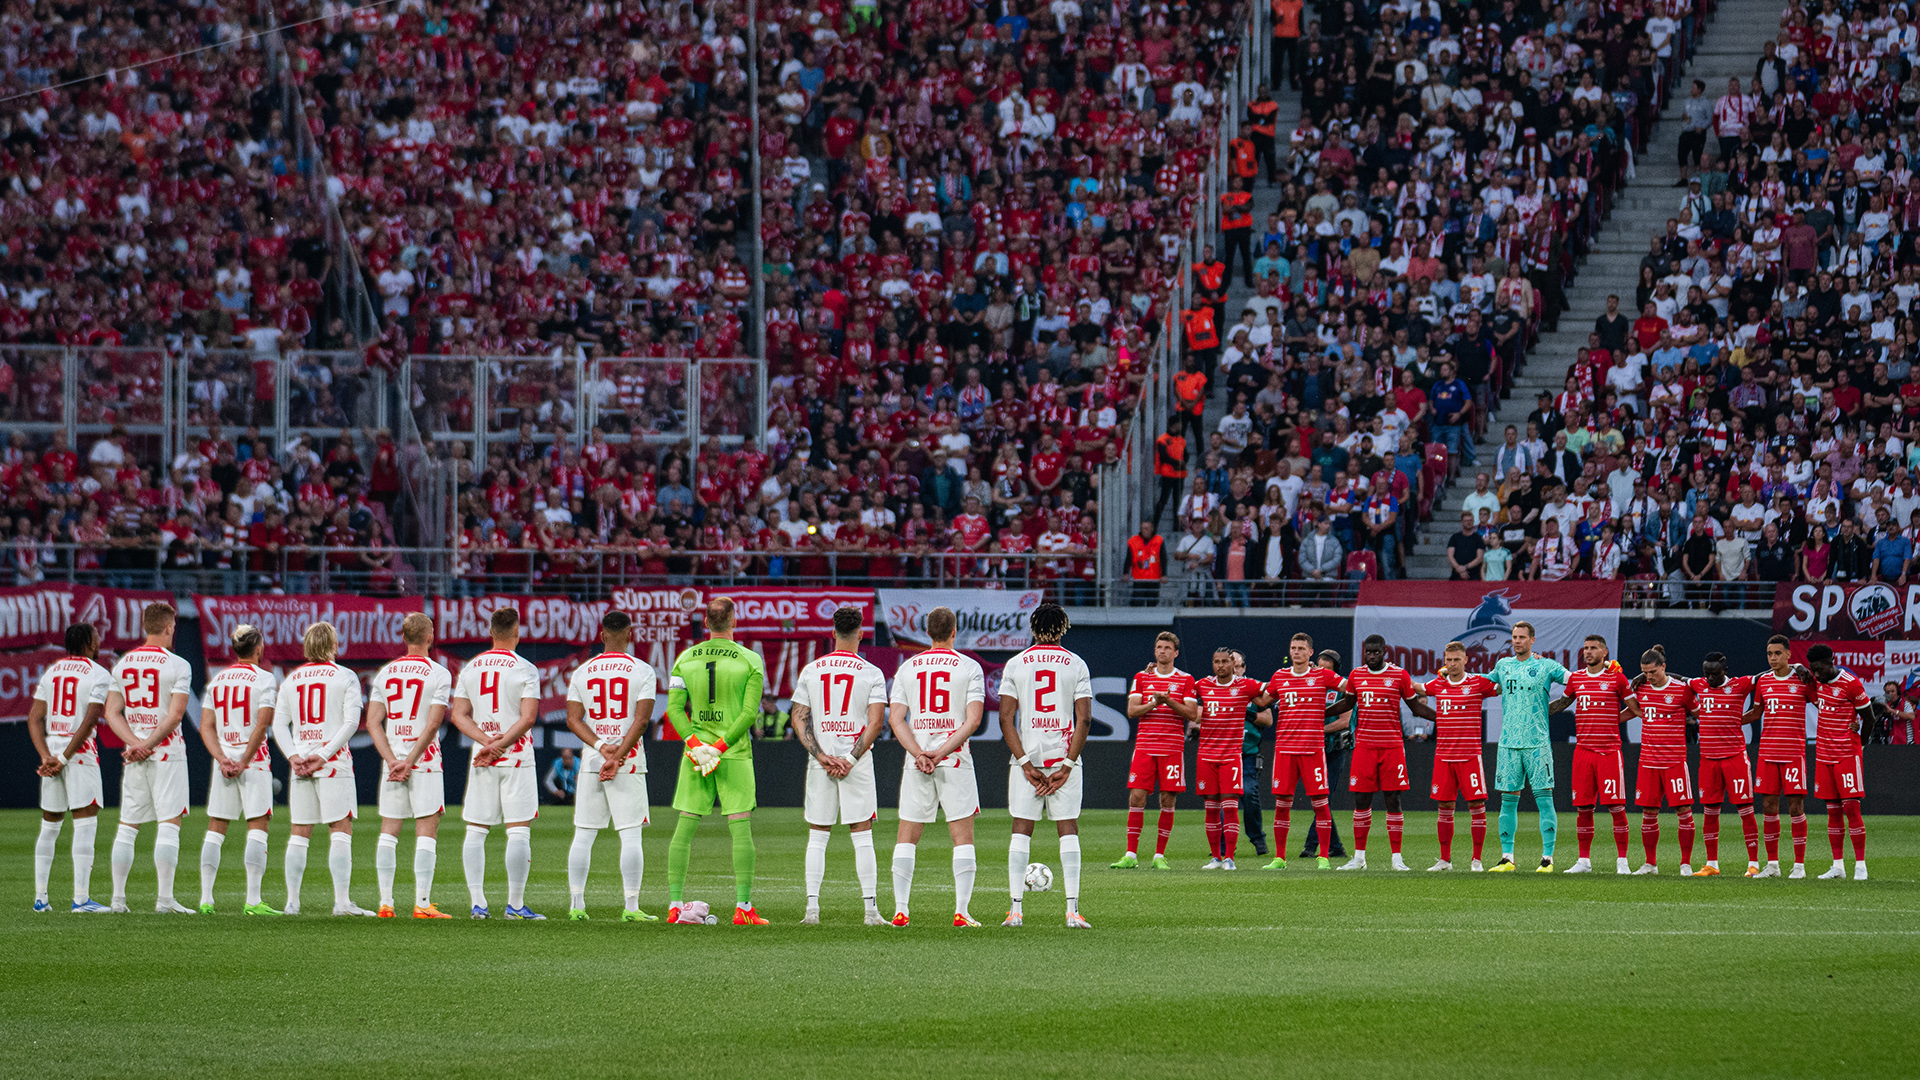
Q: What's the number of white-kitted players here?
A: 10